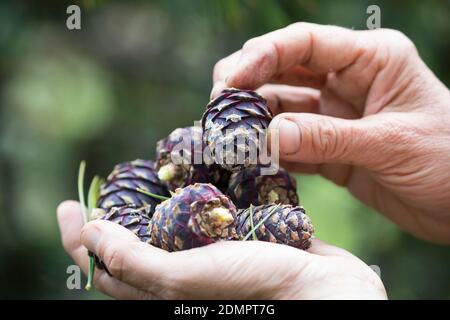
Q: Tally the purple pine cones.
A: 7